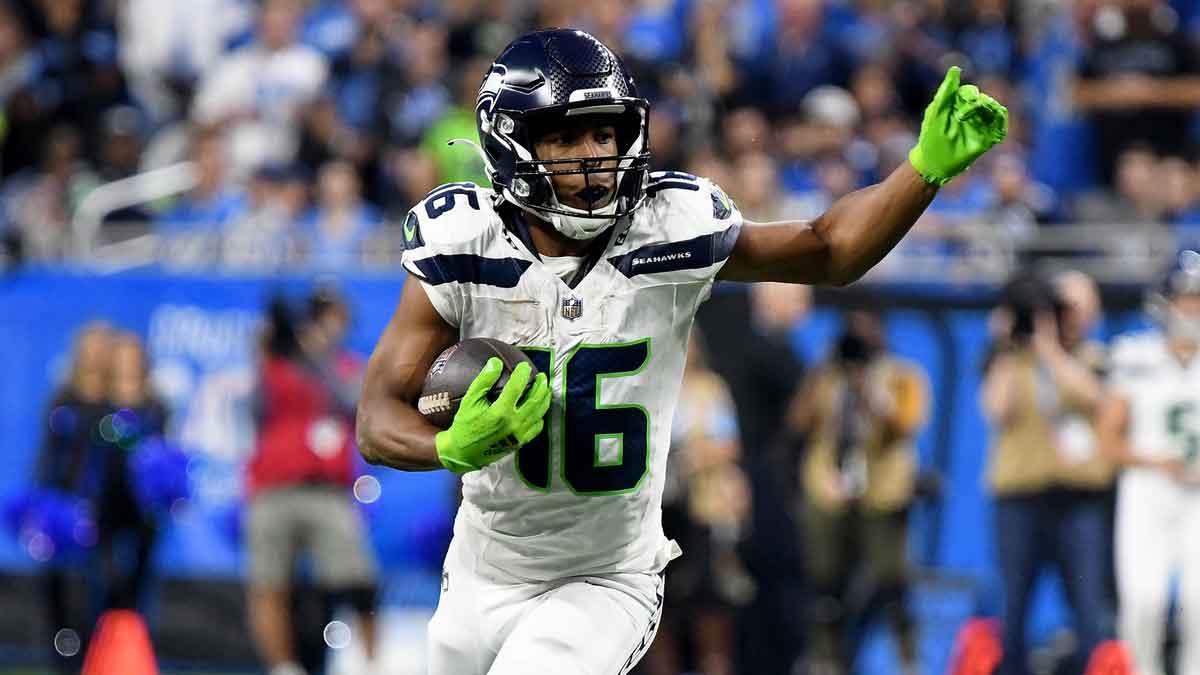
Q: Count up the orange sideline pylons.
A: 3